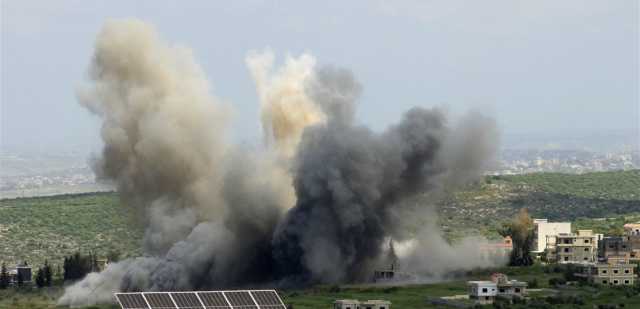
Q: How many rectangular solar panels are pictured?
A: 6